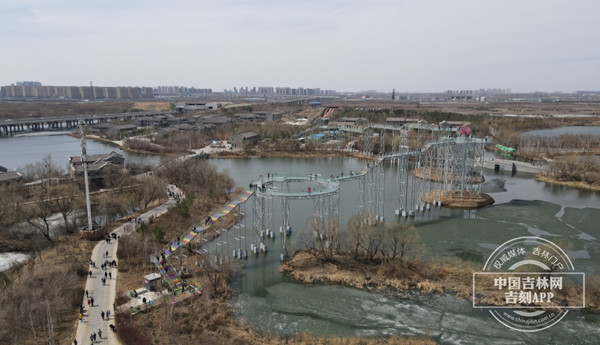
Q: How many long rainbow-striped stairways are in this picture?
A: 1